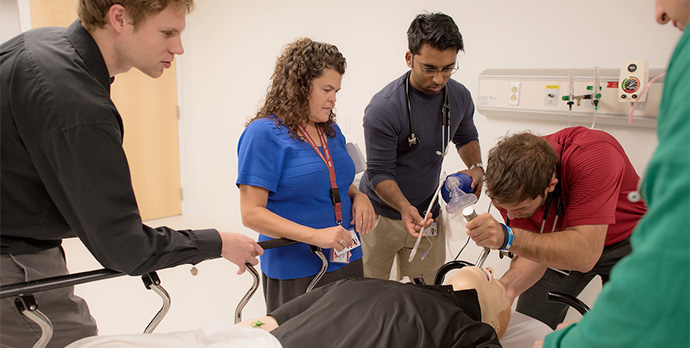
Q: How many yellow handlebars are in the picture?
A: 0